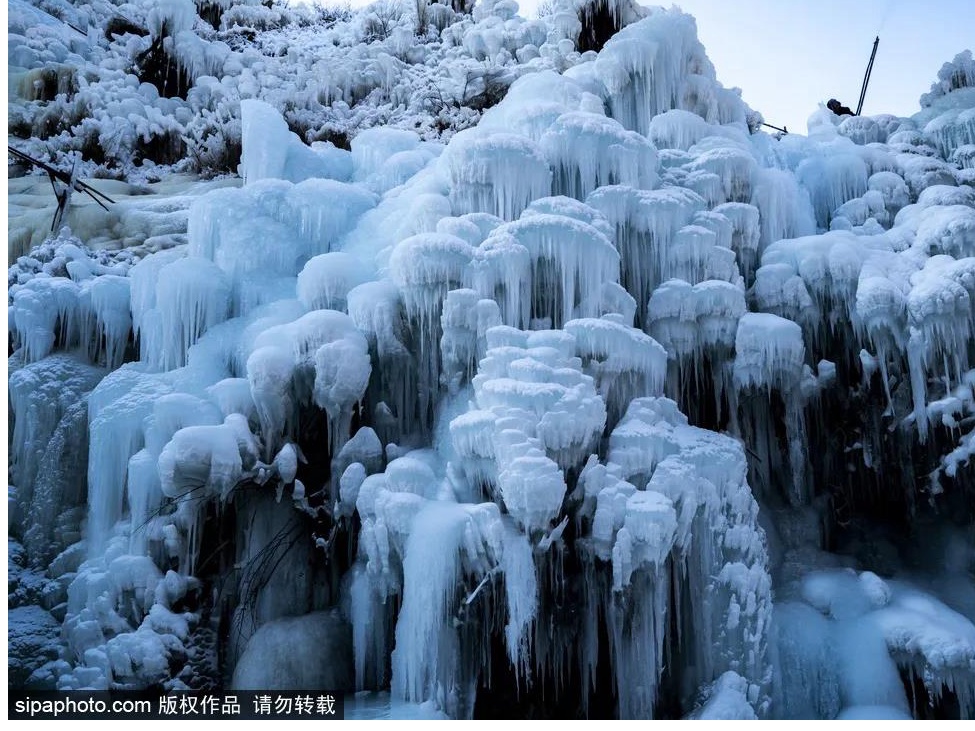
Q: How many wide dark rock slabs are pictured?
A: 0